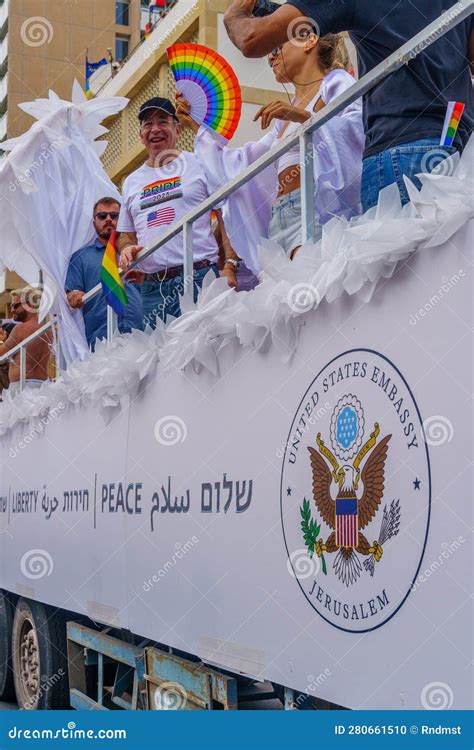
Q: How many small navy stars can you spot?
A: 2